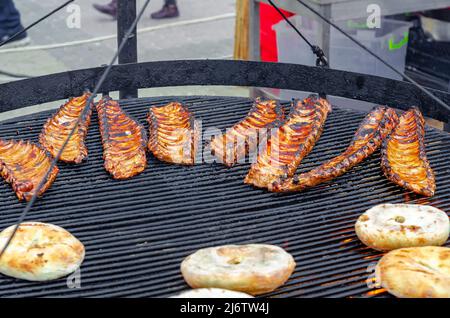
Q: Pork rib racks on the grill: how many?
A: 8